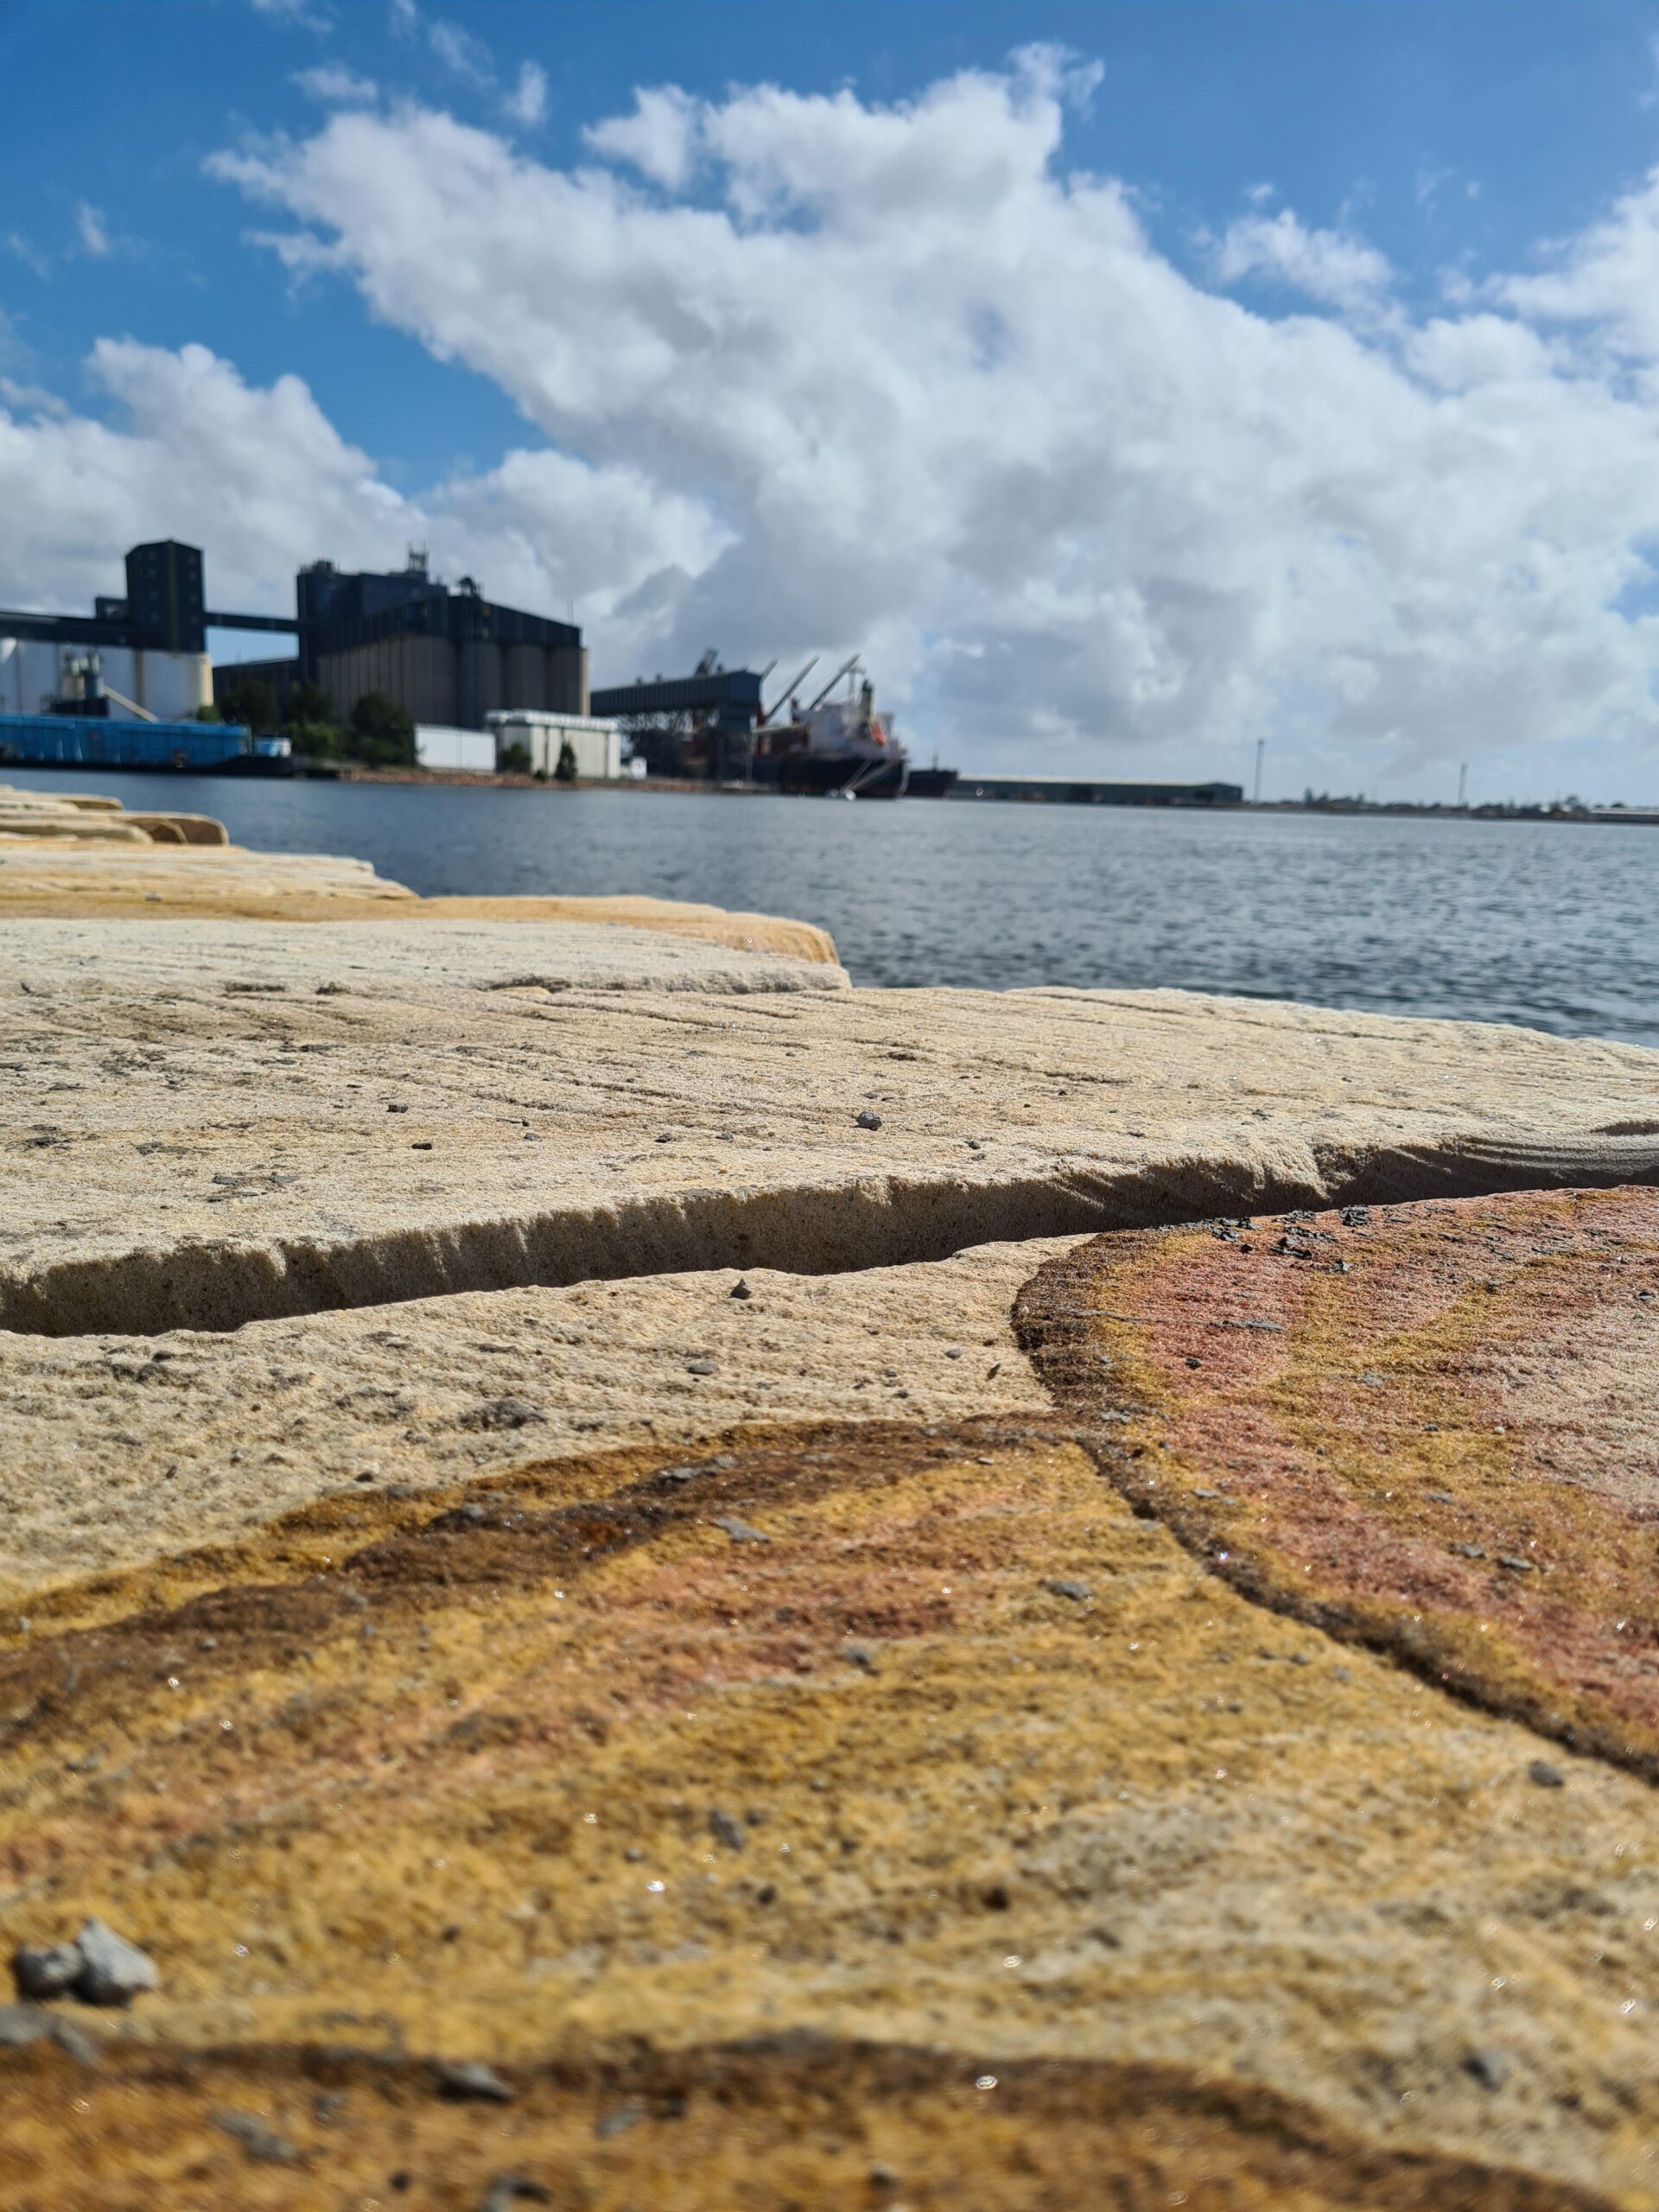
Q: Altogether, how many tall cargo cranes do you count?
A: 3